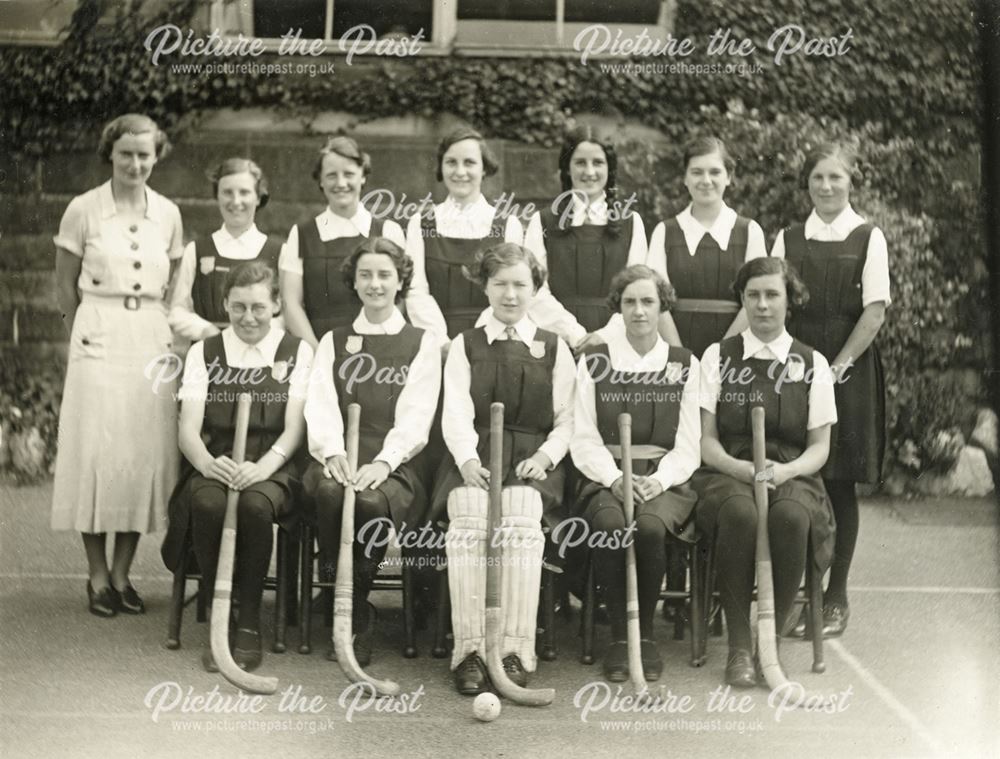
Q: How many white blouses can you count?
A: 11